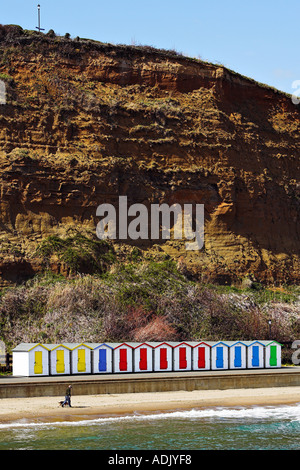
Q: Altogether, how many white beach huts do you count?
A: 13